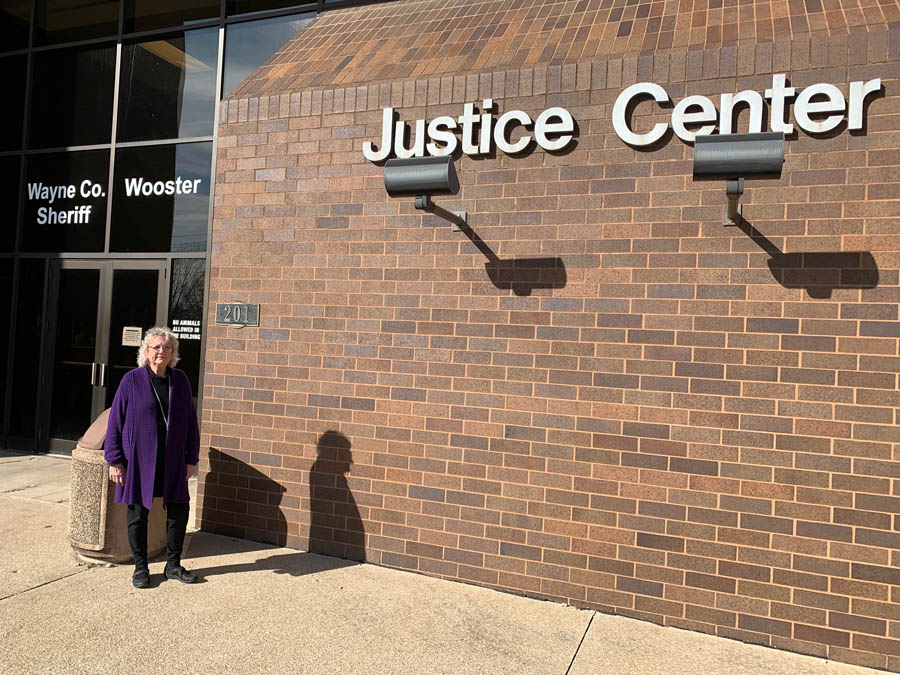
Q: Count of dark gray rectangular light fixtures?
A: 2